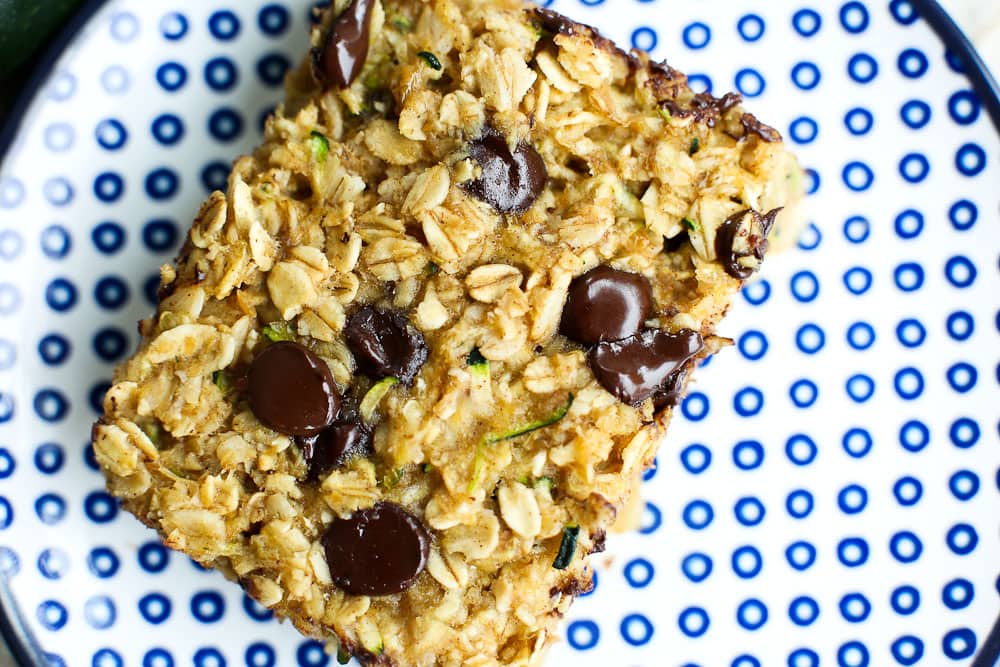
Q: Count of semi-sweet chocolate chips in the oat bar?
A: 9